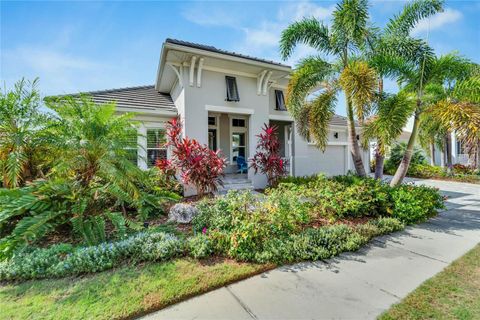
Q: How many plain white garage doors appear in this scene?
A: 1